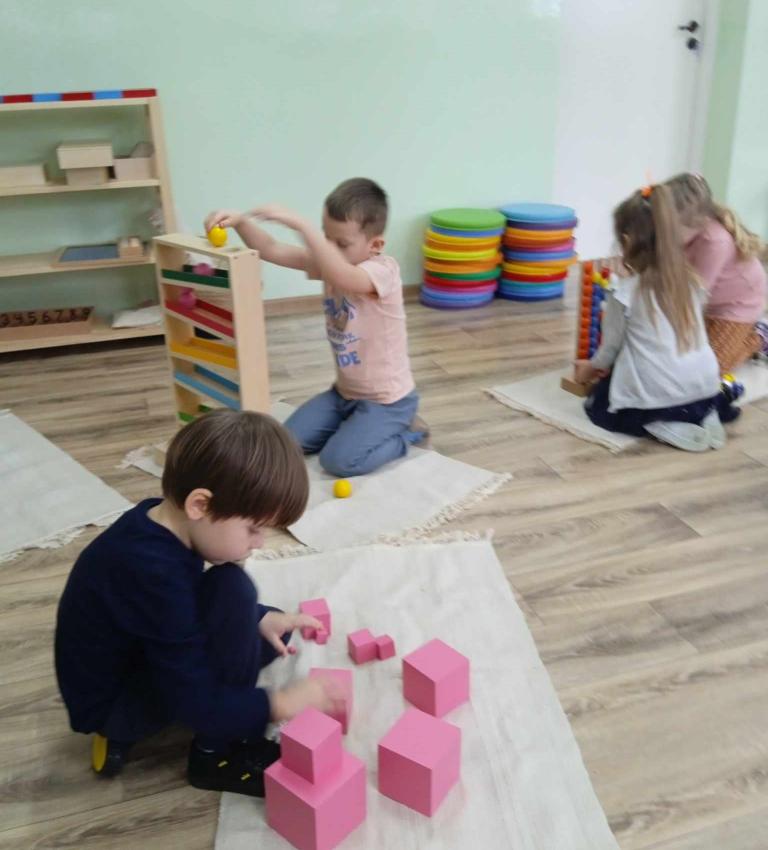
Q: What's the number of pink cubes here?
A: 10